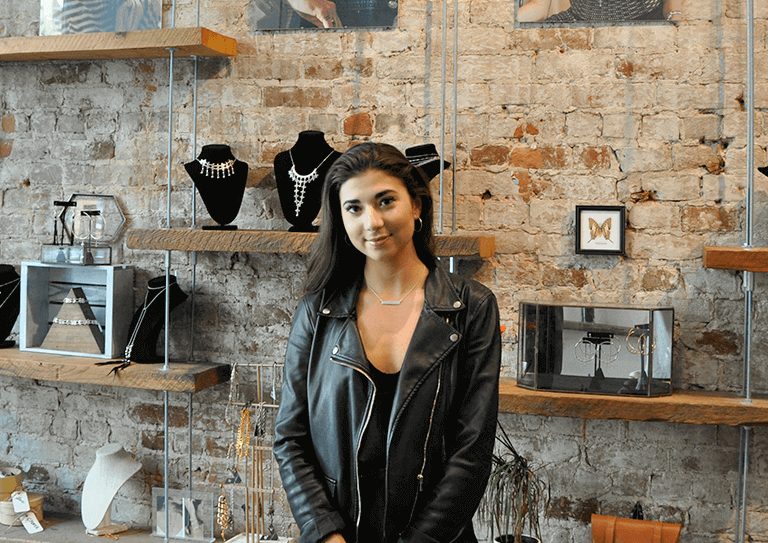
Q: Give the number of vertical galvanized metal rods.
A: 6